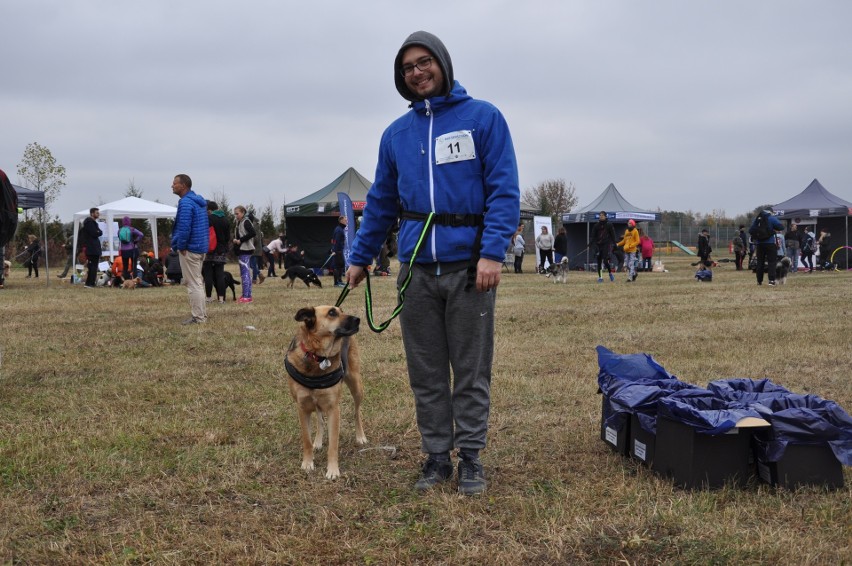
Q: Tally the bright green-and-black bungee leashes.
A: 1